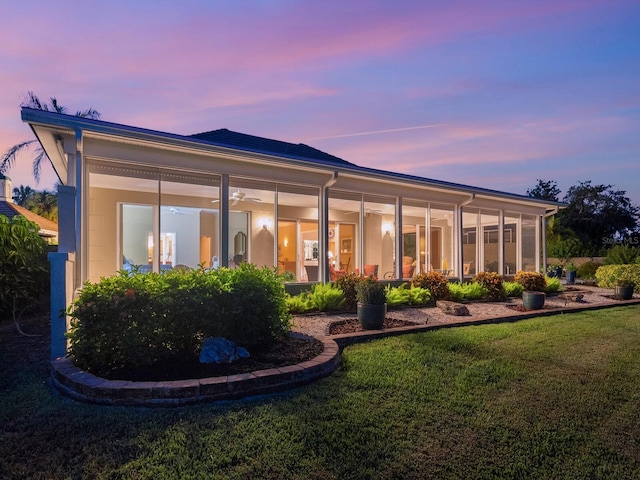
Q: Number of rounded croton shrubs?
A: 4